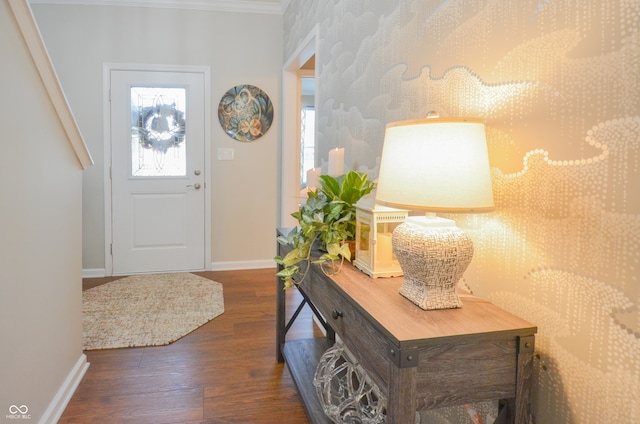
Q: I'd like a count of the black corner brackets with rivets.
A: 2